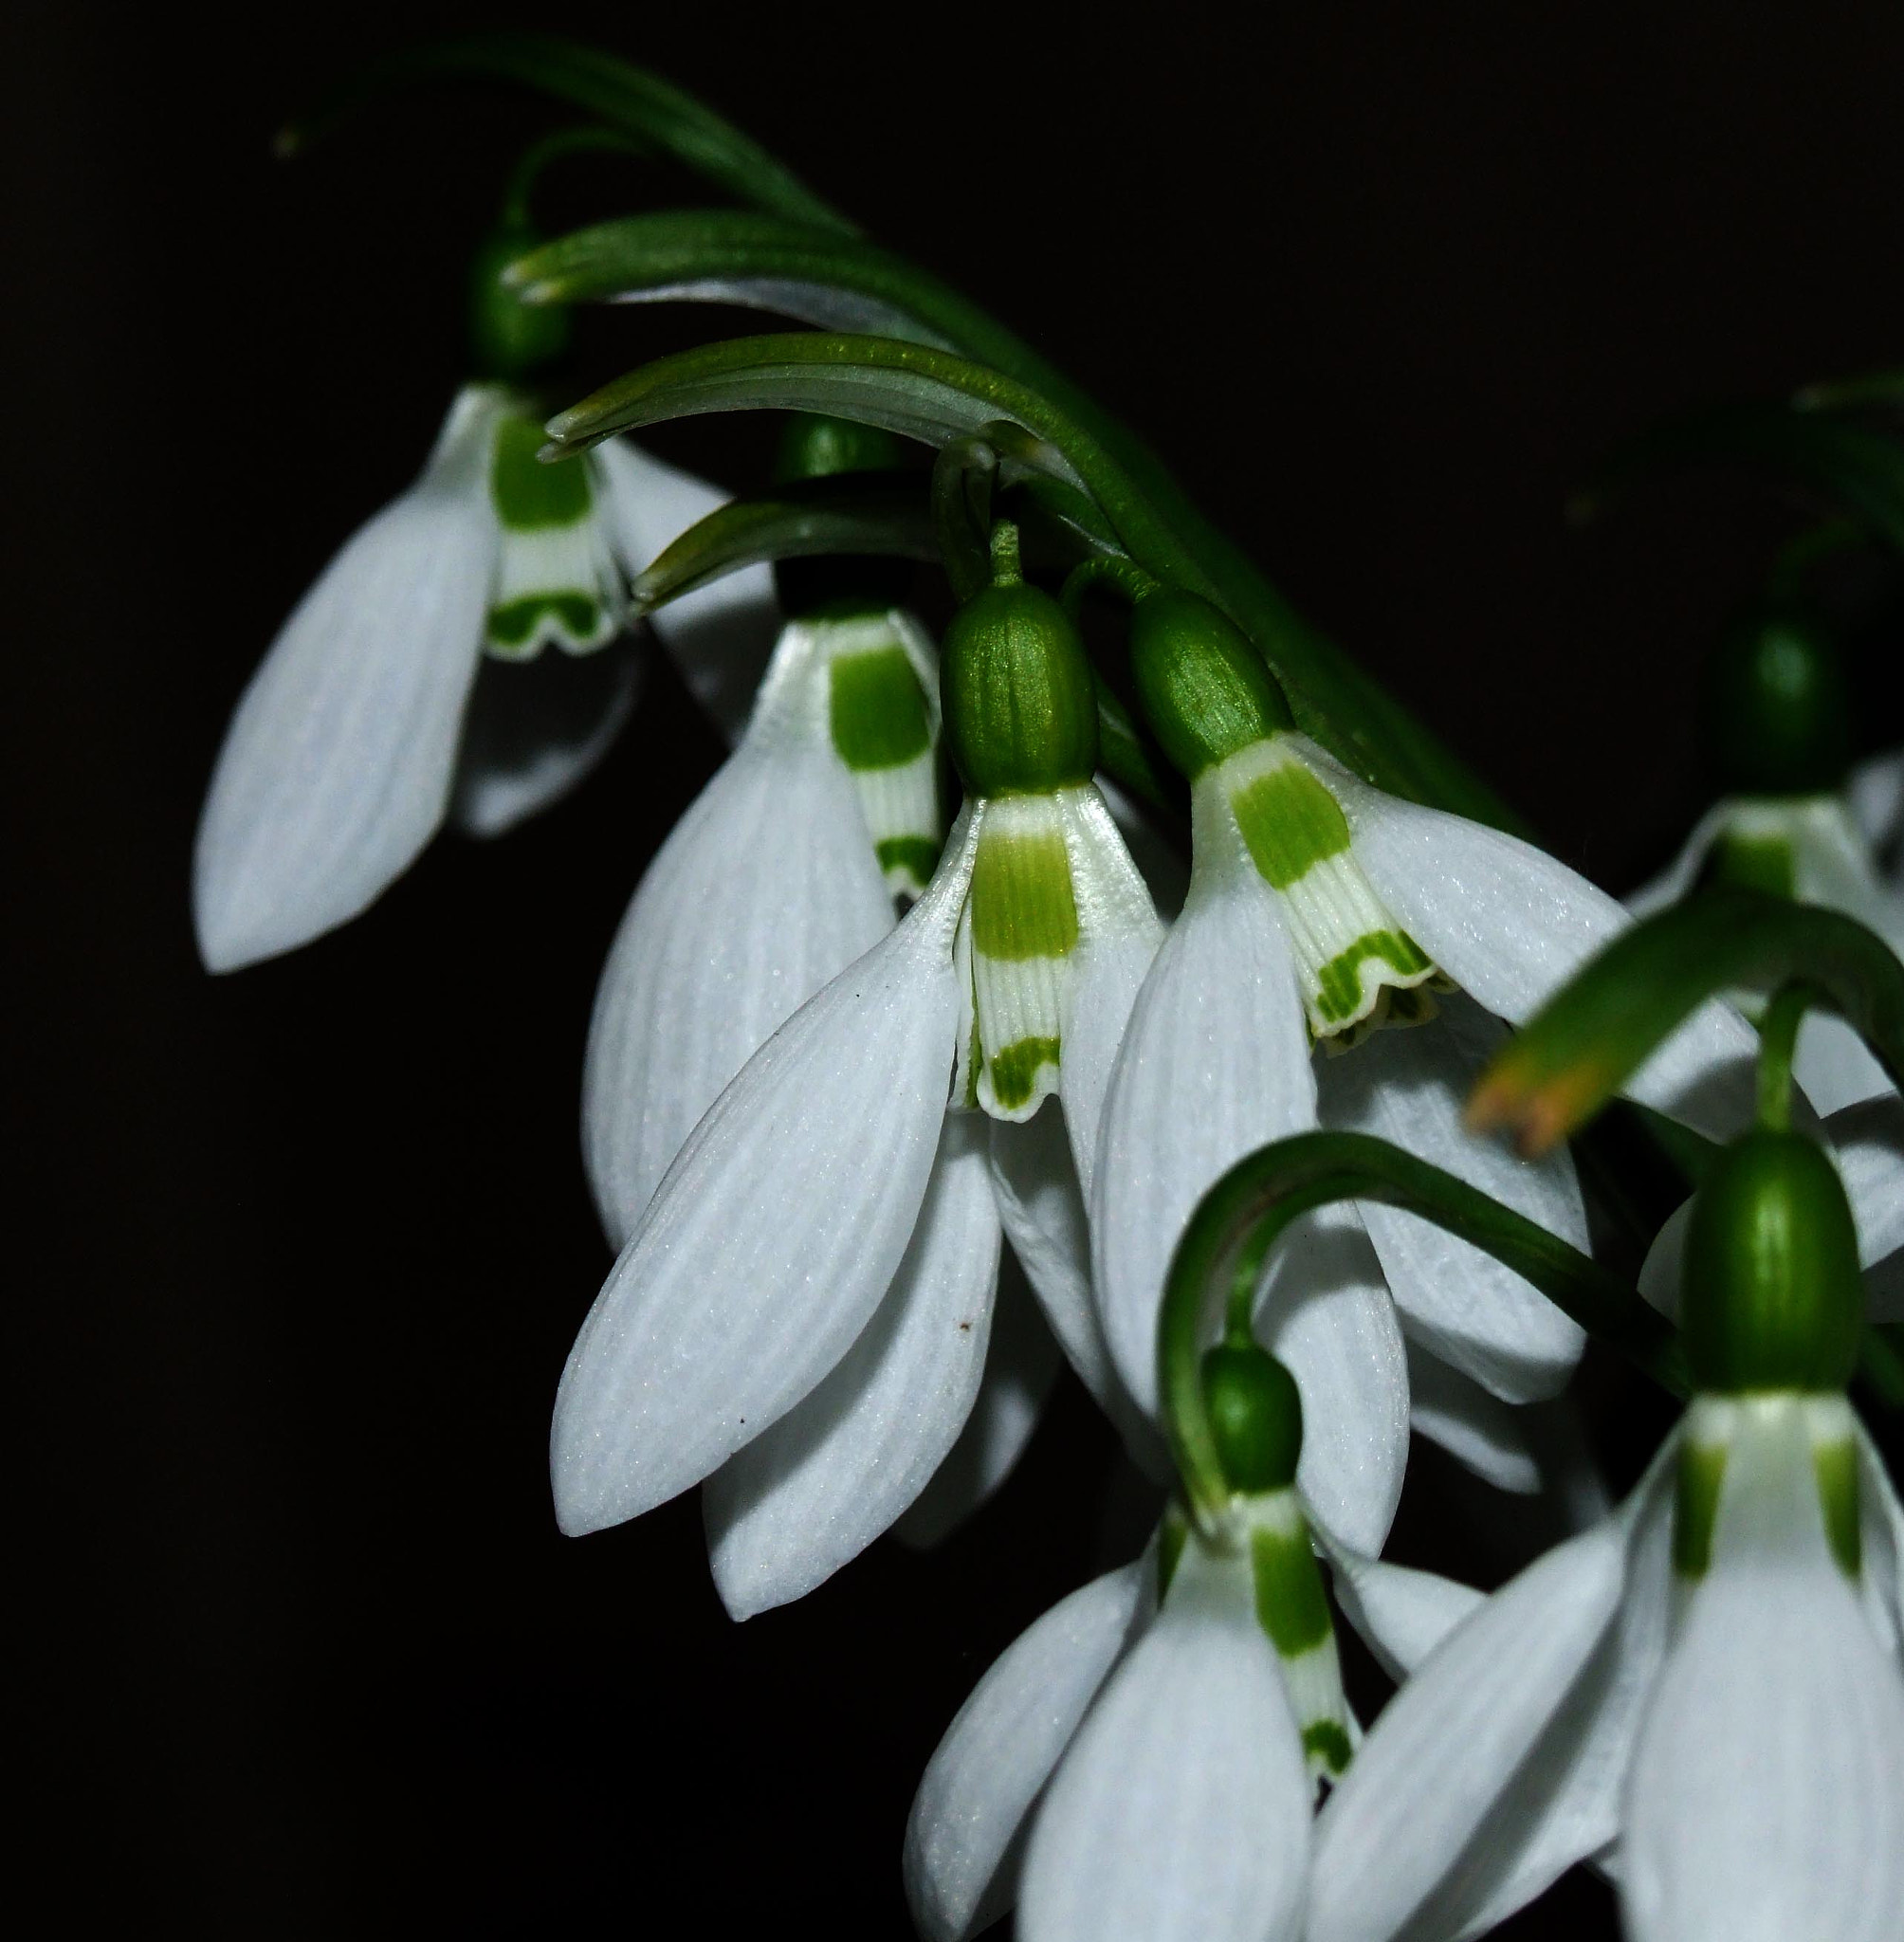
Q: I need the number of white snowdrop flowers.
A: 7